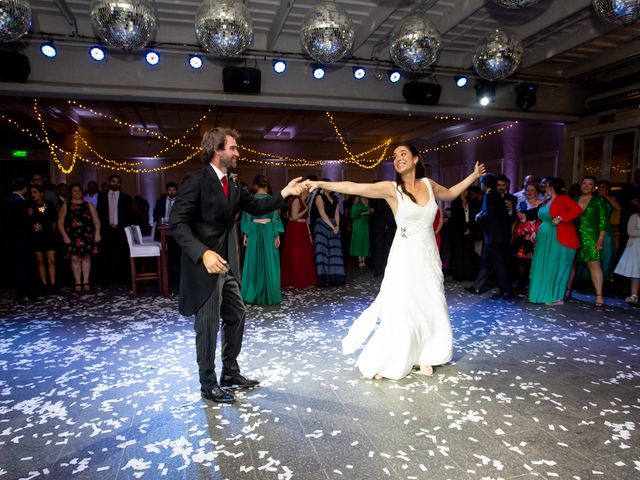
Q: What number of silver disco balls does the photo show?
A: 8